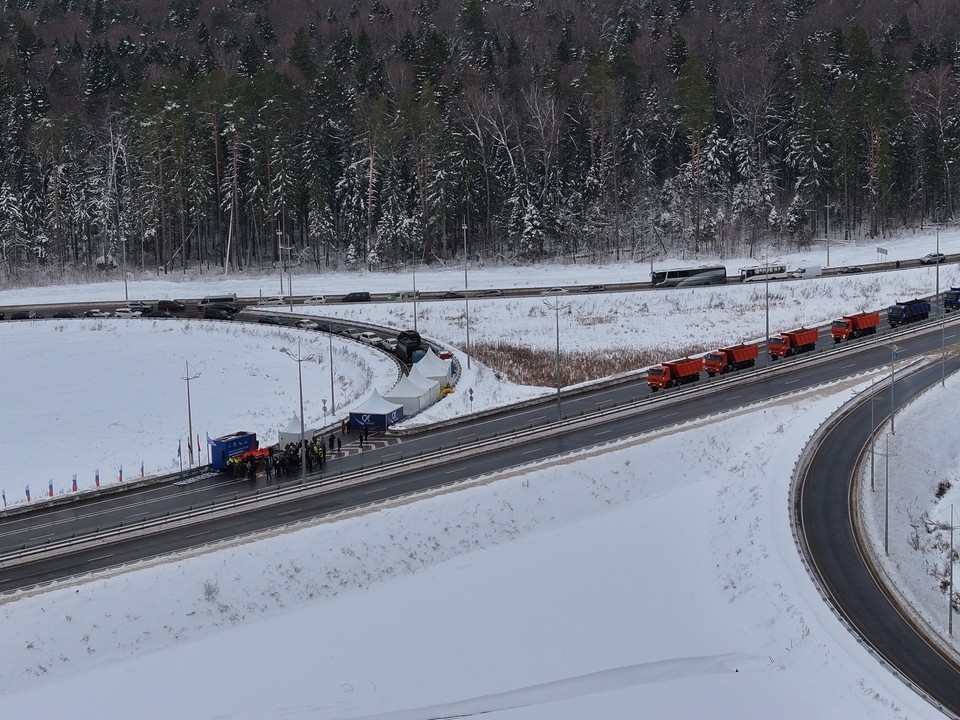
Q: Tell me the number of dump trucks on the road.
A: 6